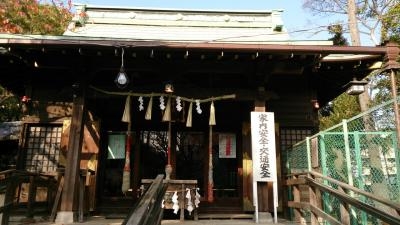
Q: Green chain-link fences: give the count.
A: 1